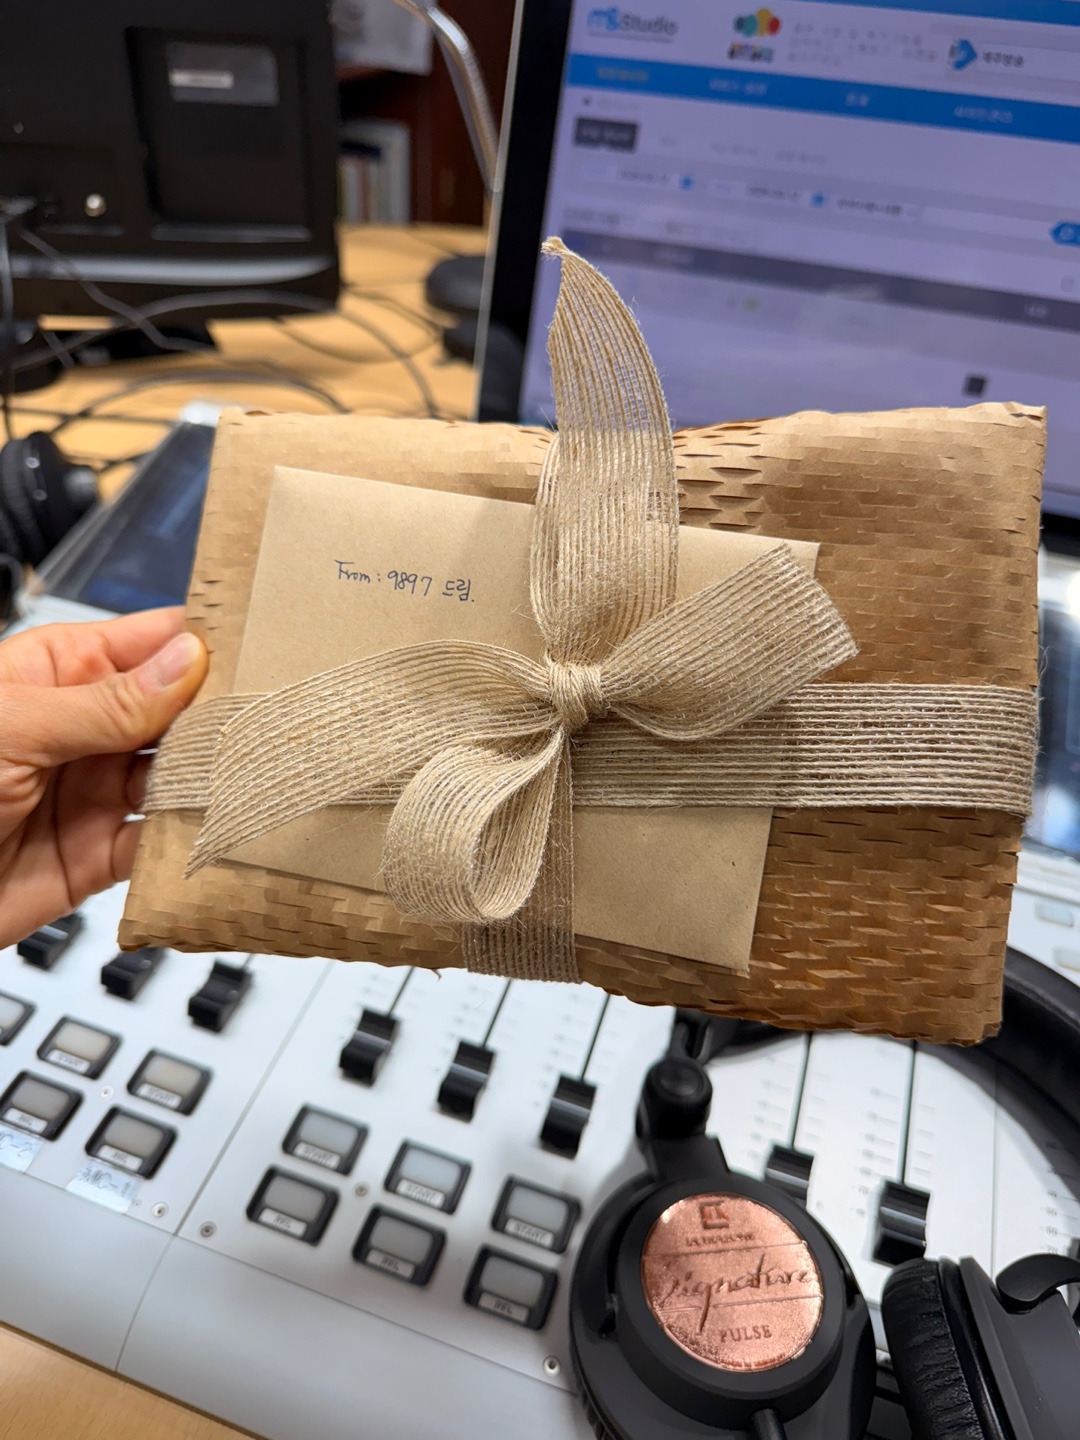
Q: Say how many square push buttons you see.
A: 11